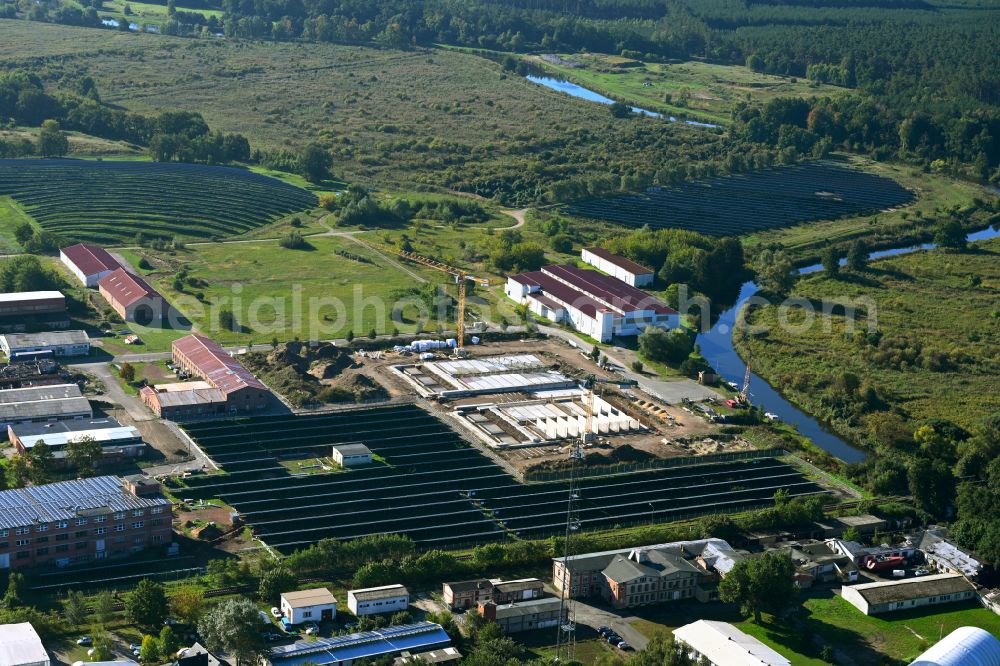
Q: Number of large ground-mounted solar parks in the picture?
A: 3